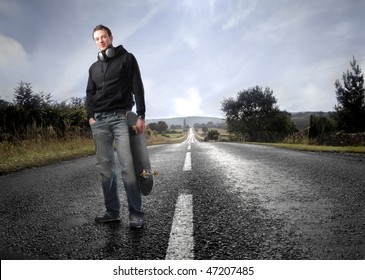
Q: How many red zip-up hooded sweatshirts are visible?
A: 0